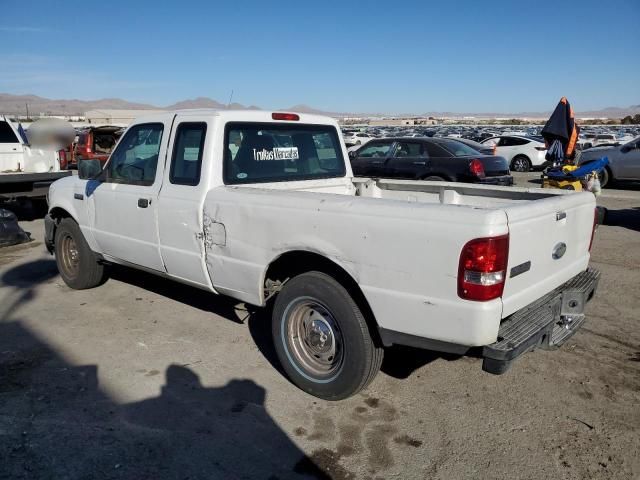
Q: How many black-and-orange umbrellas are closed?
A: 1